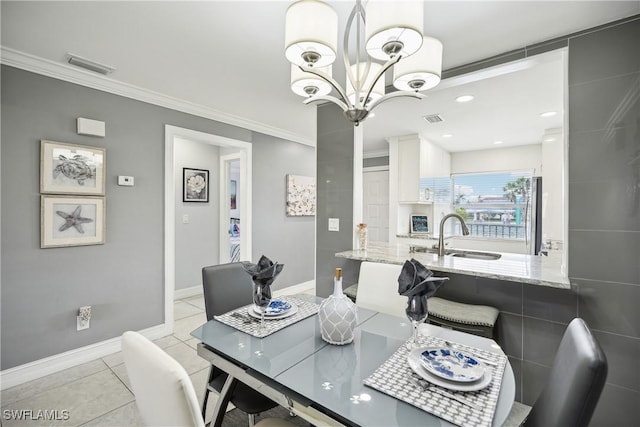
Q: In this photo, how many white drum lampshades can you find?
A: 5